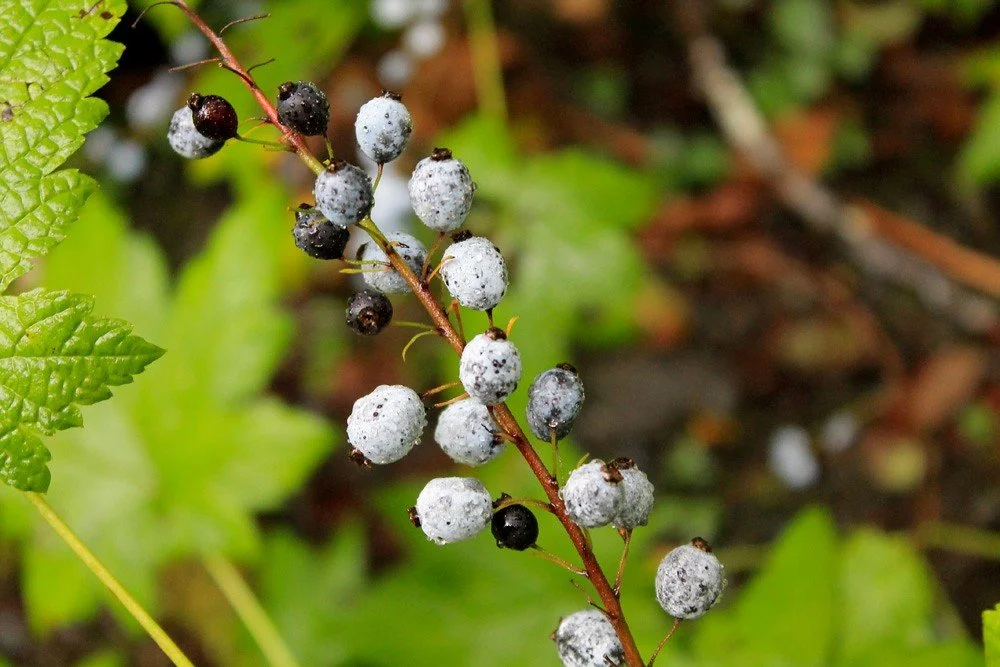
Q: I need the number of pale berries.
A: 15